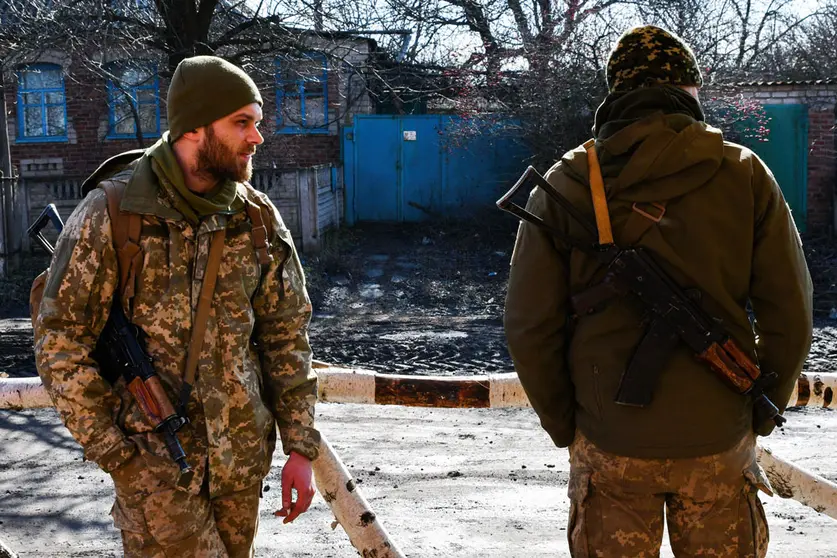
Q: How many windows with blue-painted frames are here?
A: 3